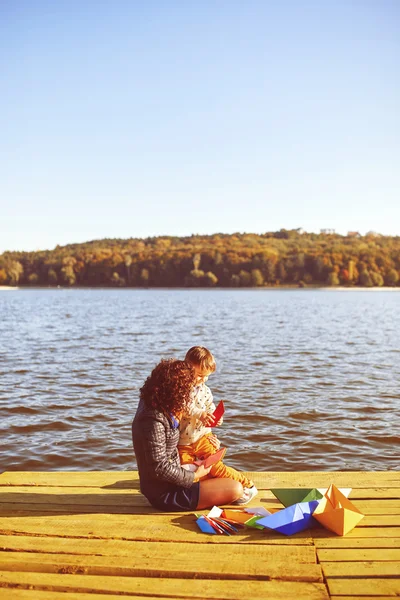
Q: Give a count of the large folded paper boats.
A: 3